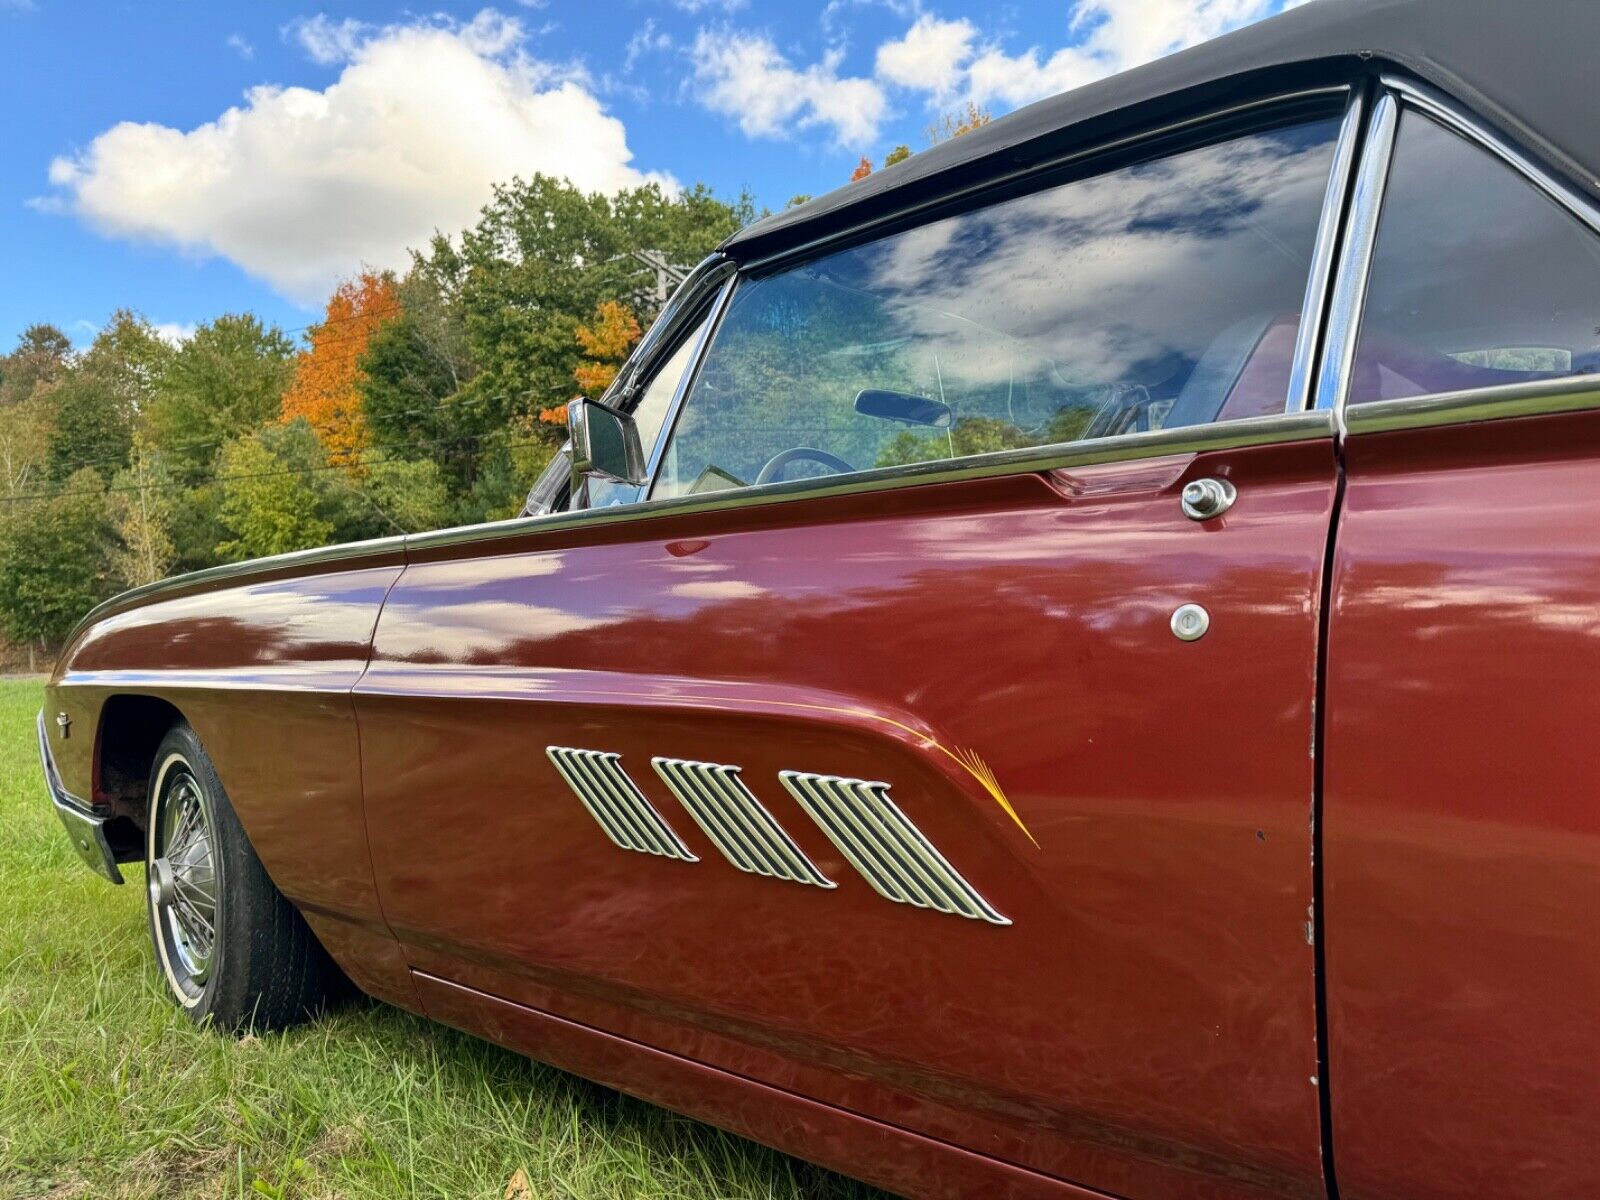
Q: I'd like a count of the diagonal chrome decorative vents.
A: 3